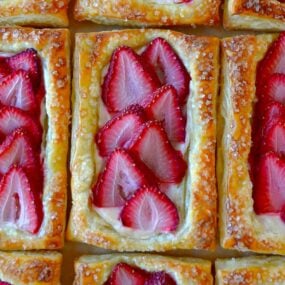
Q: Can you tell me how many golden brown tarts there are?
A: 9